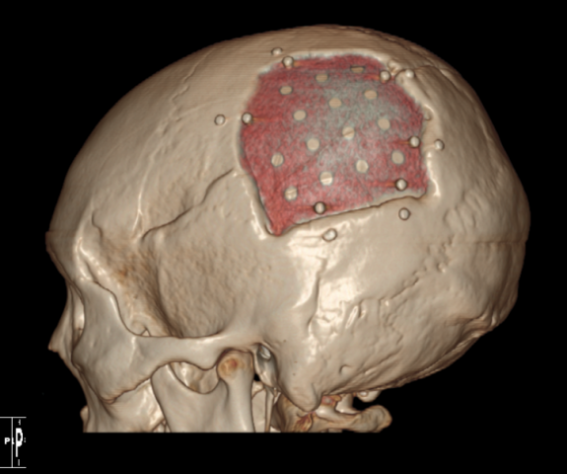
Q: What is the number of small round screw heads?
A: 12